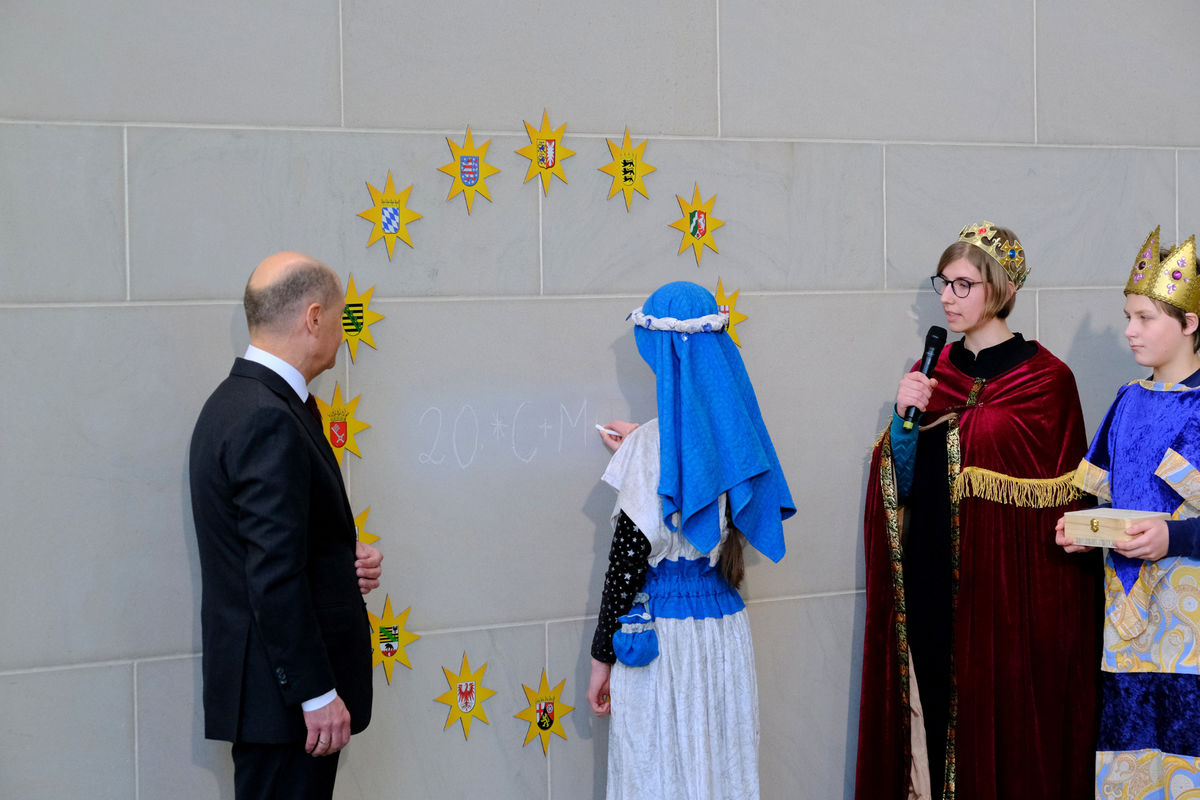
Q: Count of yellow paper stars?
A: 12